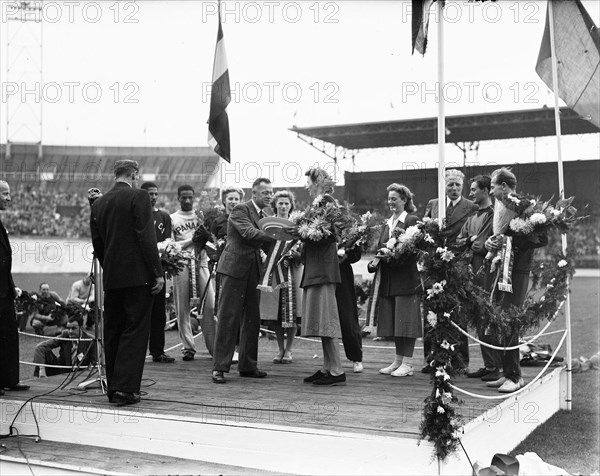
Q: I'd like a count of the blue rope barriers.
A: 0